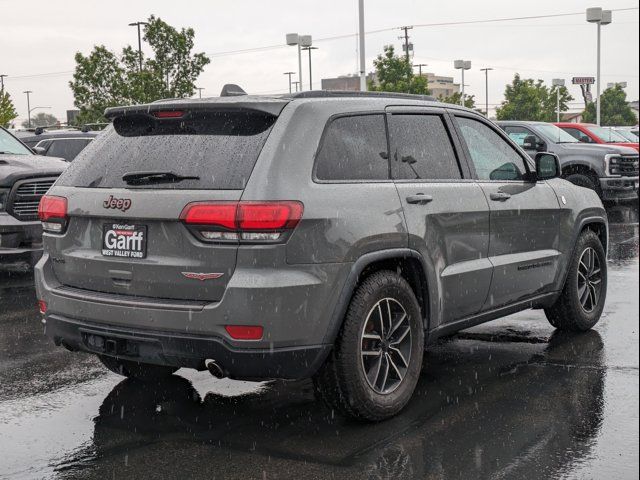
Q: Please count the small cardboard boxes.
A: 0